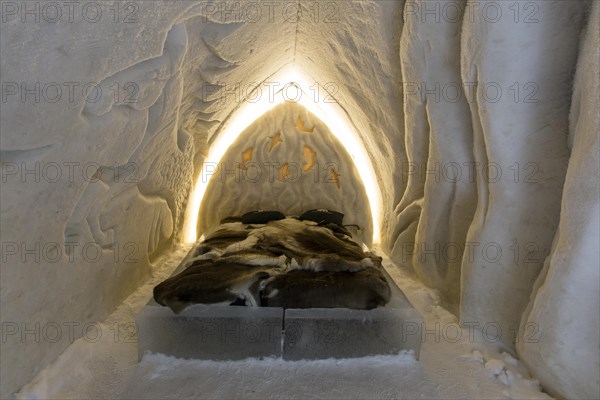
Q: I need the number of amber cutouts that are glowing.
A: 6